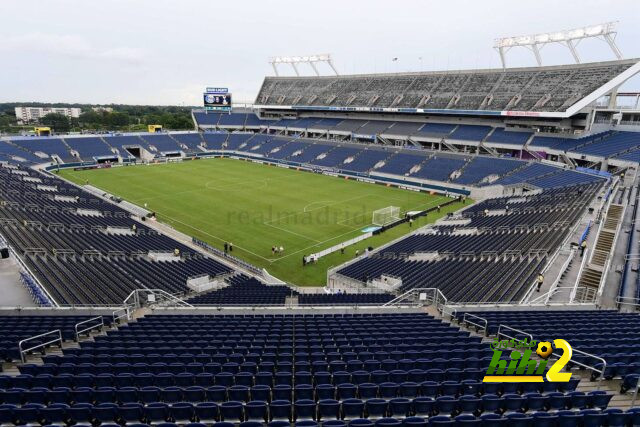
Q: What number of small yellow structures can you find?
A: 2